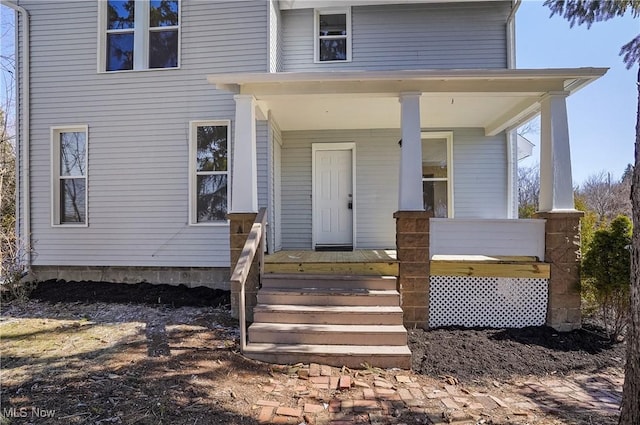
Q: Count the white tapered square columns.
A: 3